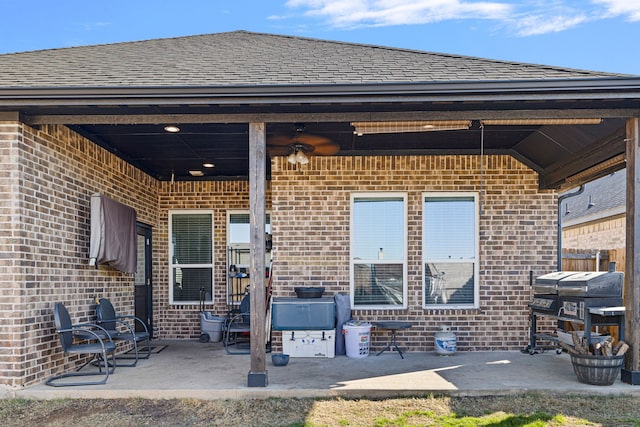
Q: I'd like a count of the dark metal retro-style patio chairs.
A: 3